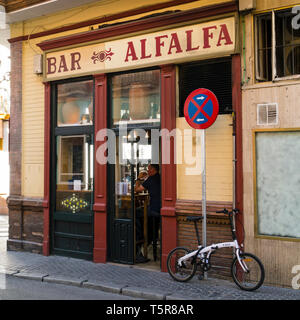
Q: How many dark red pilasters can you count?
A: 4